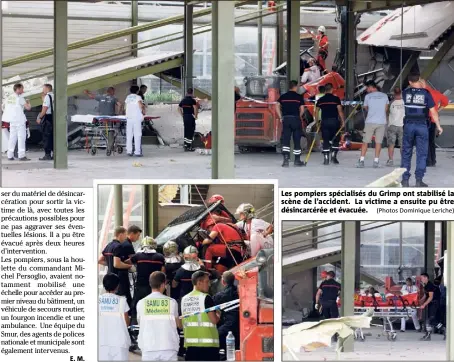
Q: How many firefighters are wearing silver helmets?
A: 4